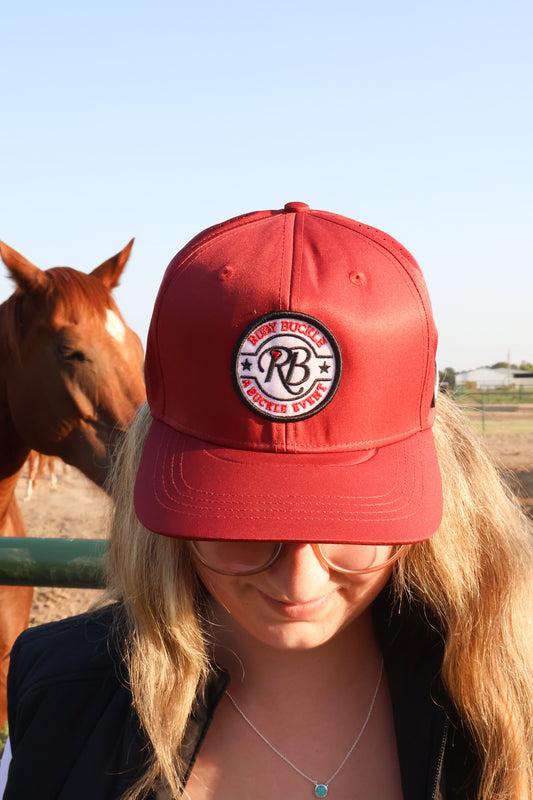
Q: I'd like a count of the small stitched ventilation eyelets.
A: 2